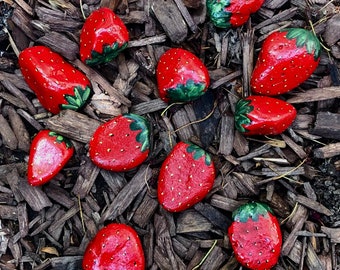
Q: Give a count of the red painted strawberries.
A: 11